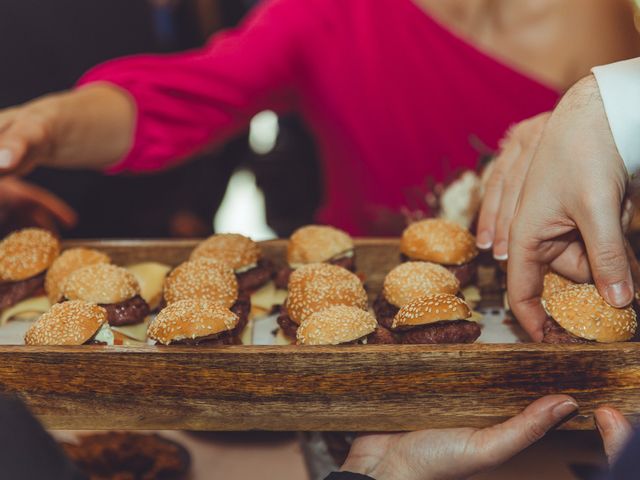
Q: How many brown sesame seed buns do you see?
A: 15